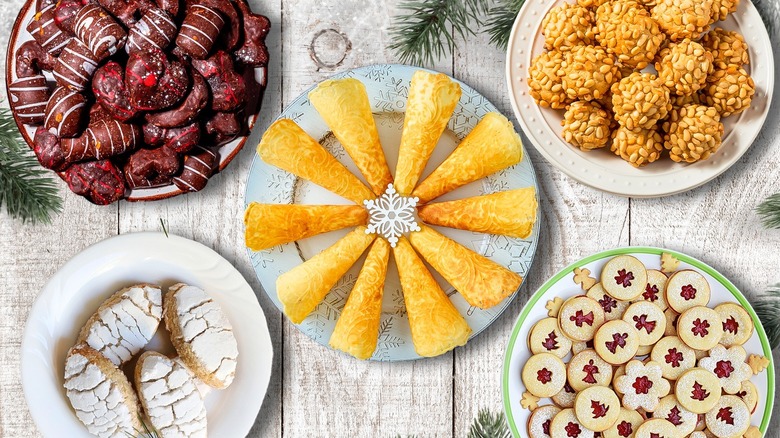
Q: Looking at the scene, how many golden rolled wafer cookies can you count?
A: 10